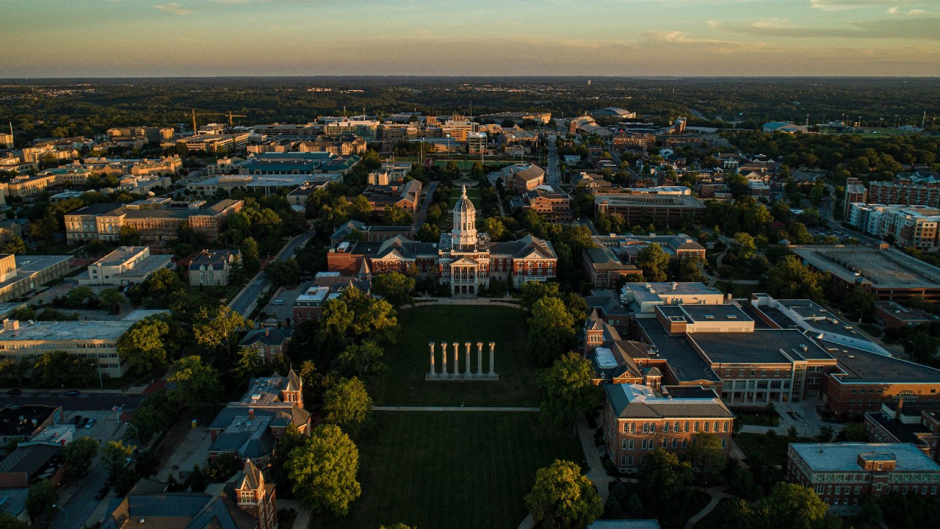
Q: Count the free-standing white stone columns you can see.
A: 6